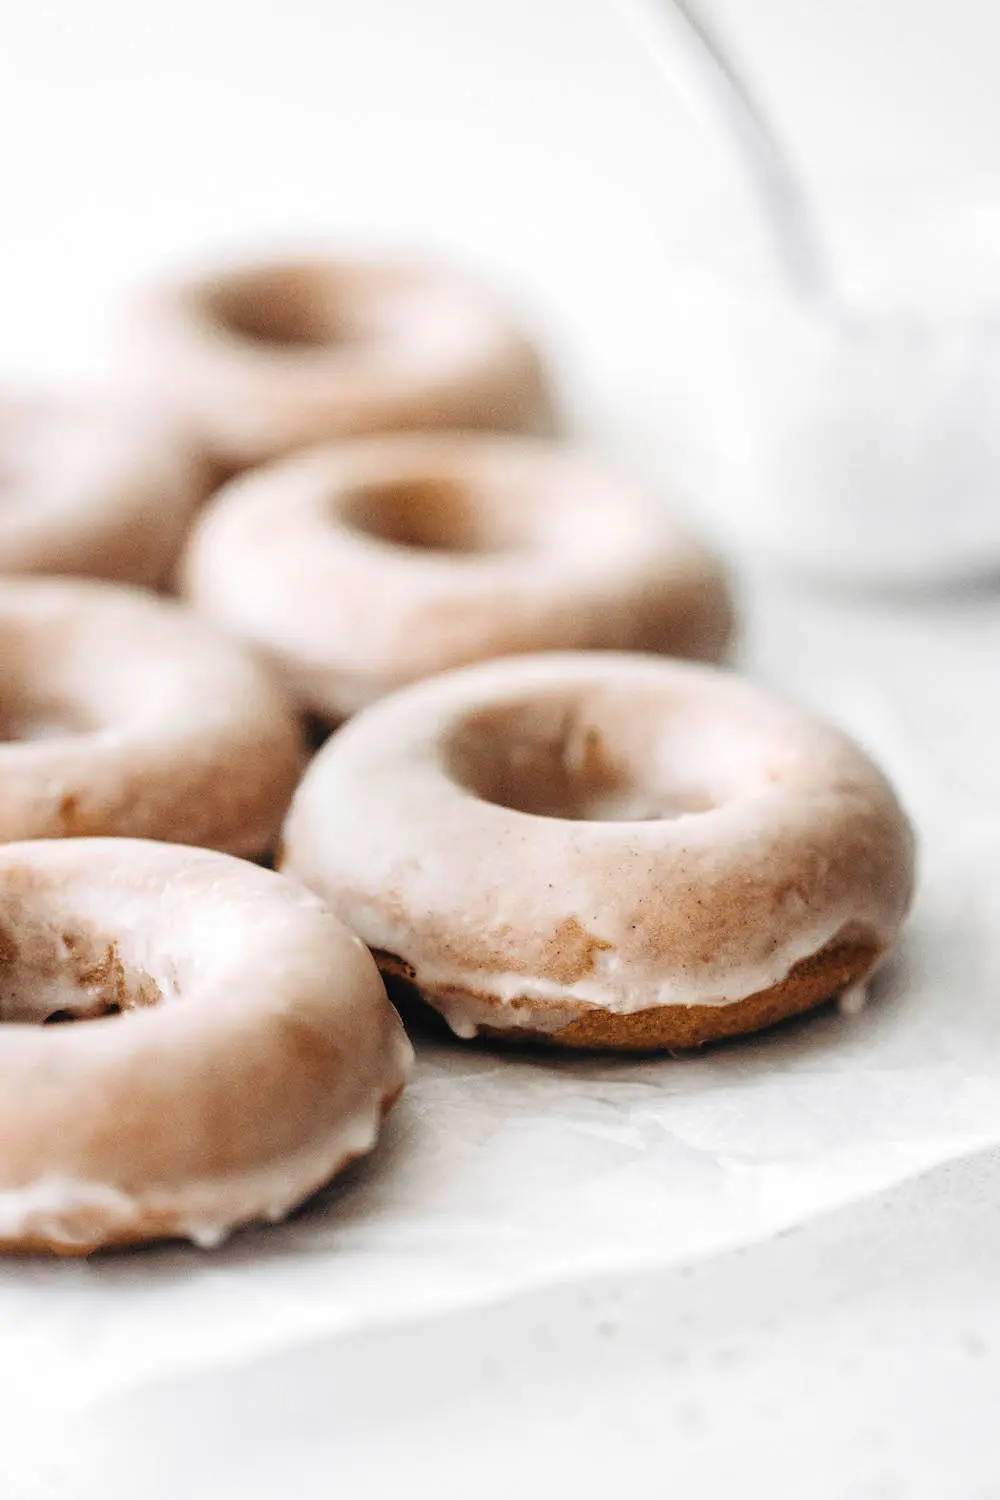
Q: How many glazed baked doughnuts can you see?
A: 6